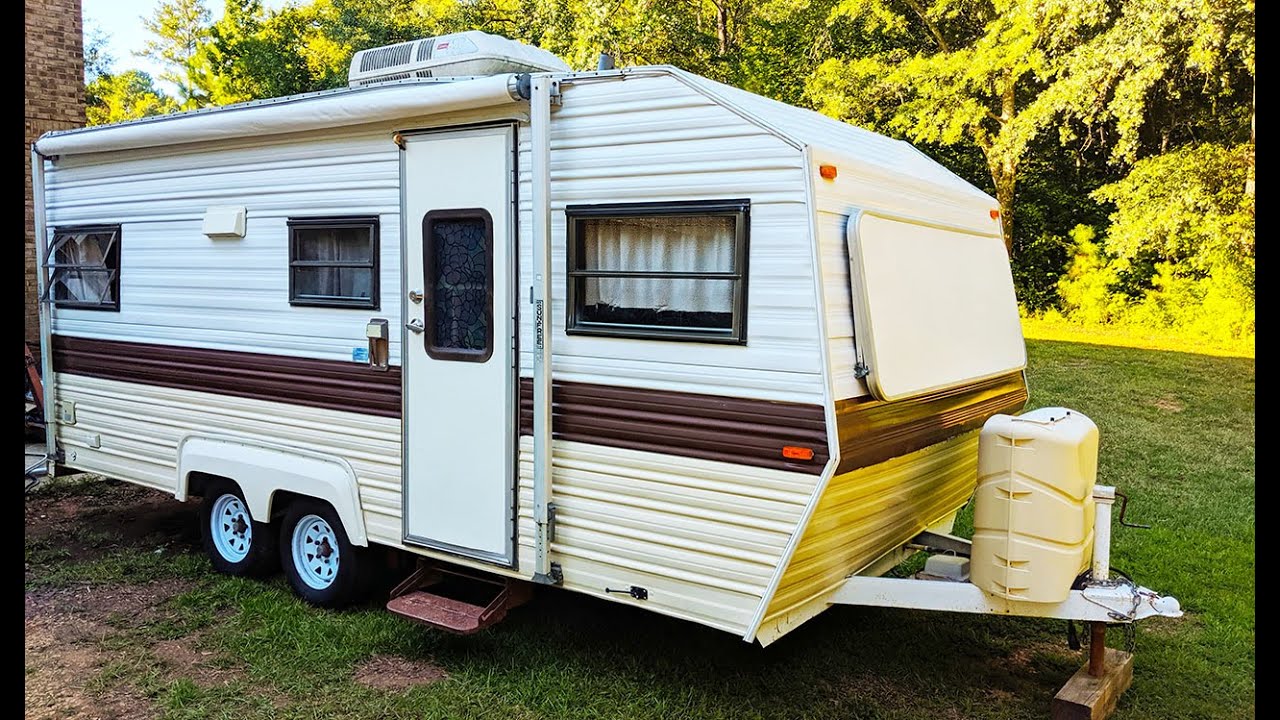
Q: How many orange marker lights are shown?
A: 3